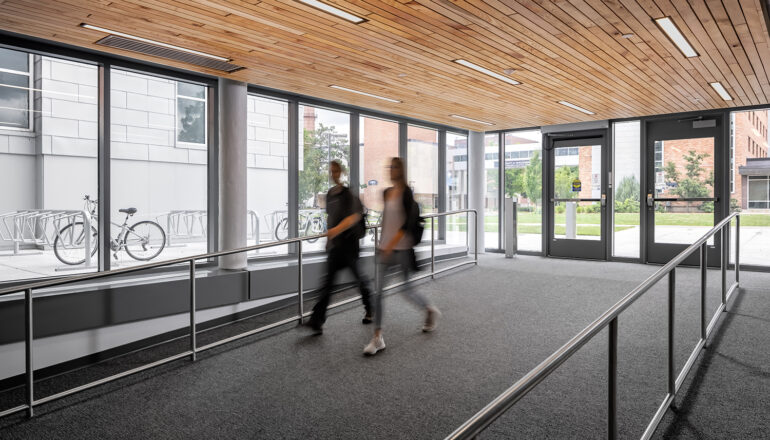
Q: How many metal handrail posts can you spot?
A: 11